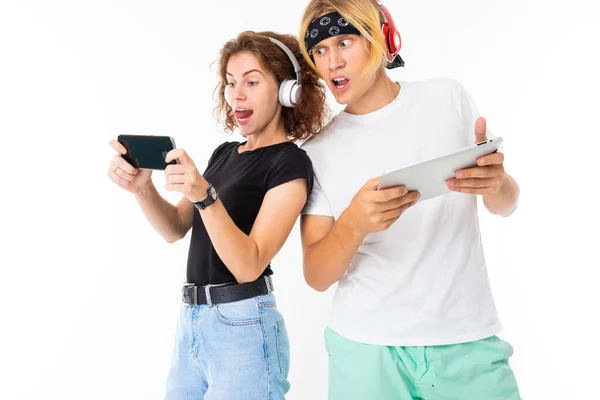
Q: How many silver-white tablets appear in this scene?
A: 1